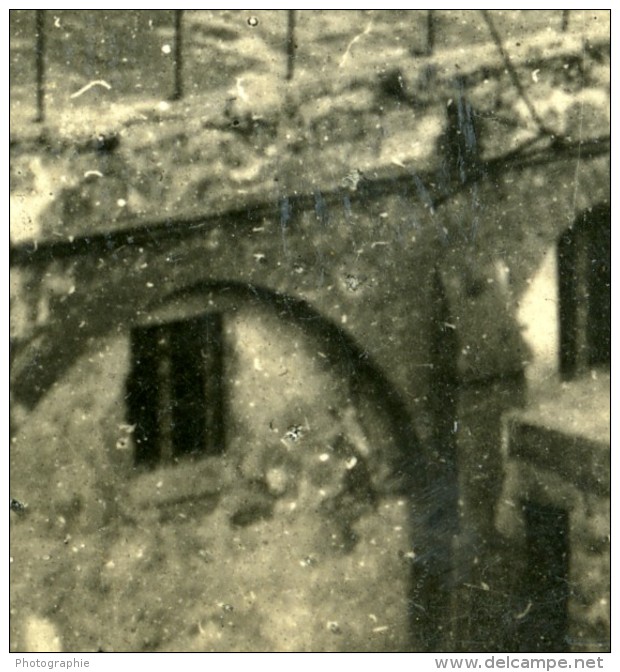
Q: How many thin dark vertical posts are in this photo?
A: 5